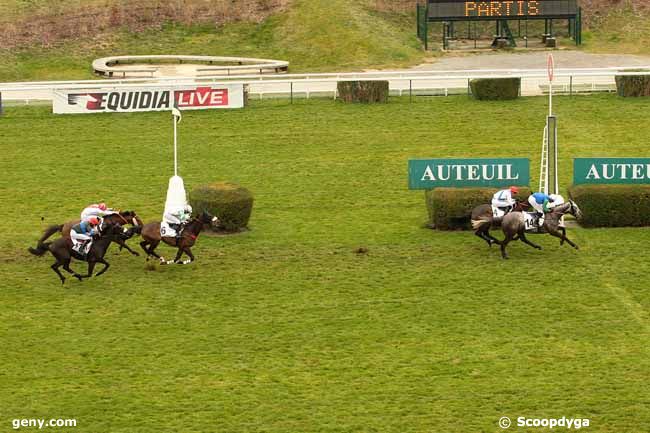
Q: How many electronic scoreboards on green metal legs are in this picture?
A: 1